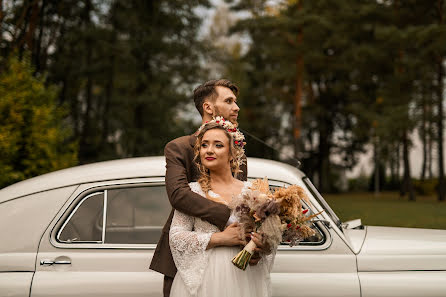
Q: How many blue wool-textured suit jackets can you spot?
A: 0